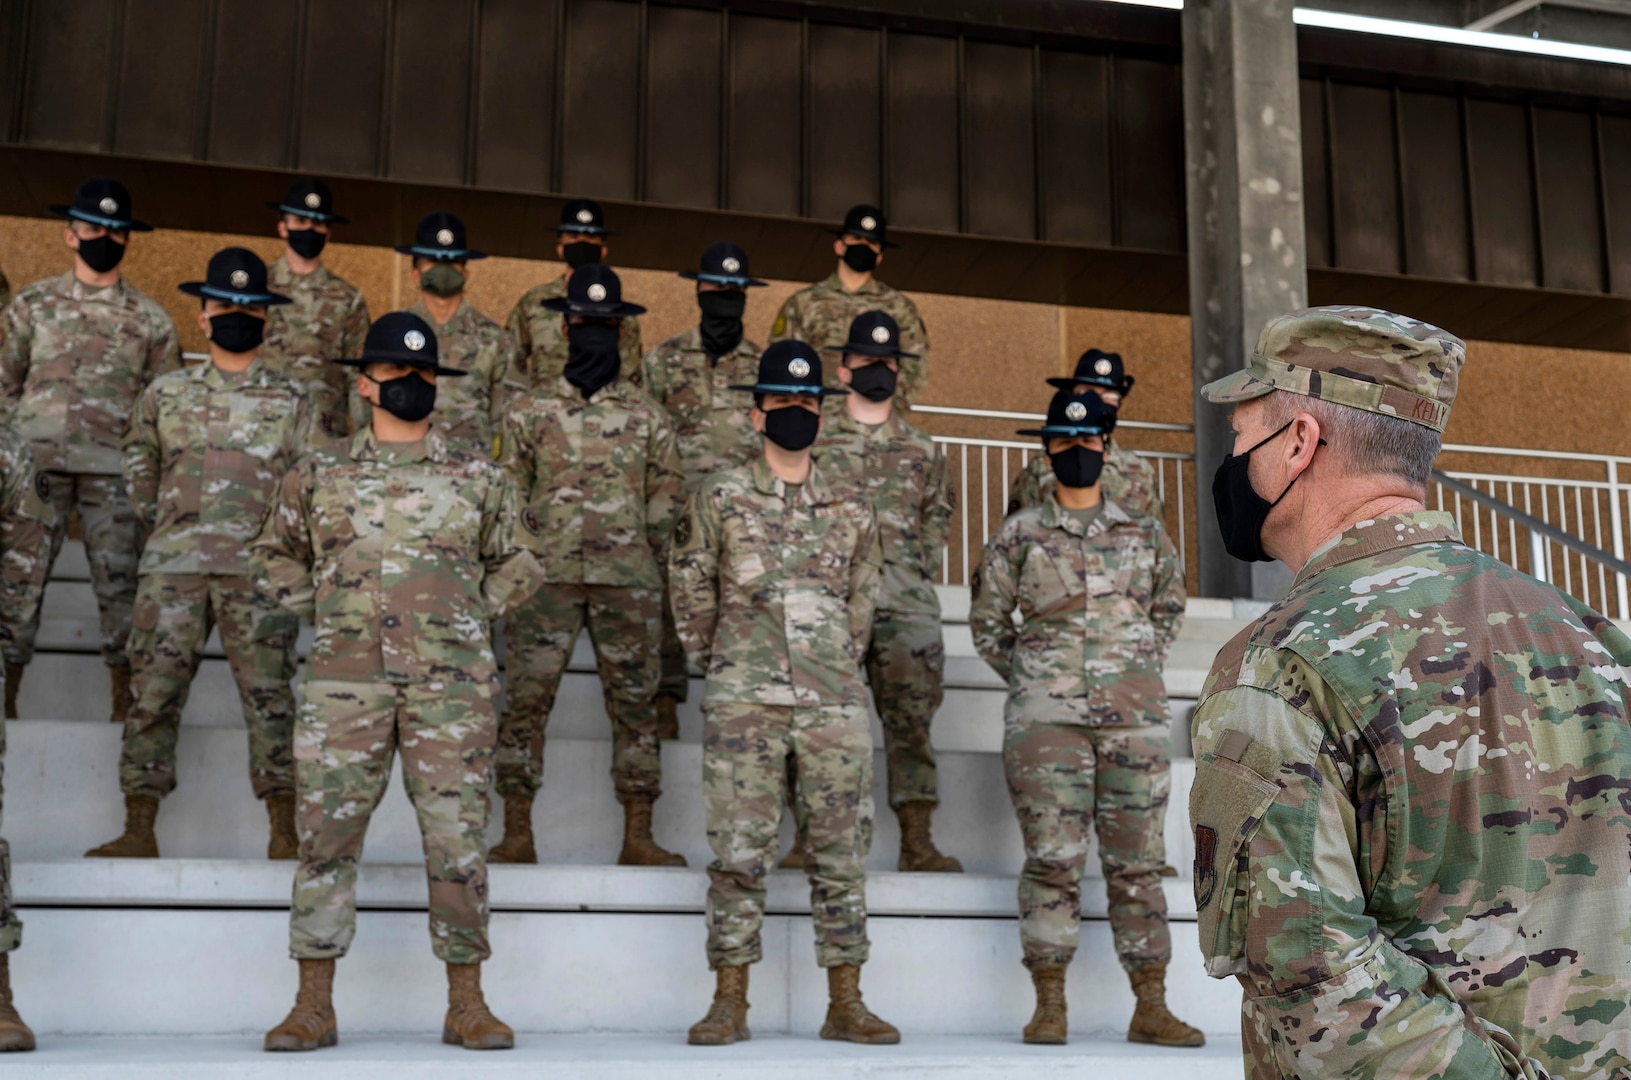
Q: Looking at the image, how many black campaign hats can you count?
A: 13